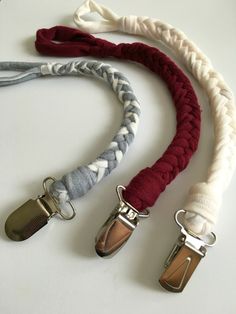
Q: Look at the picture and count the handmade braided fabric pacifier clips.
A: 3